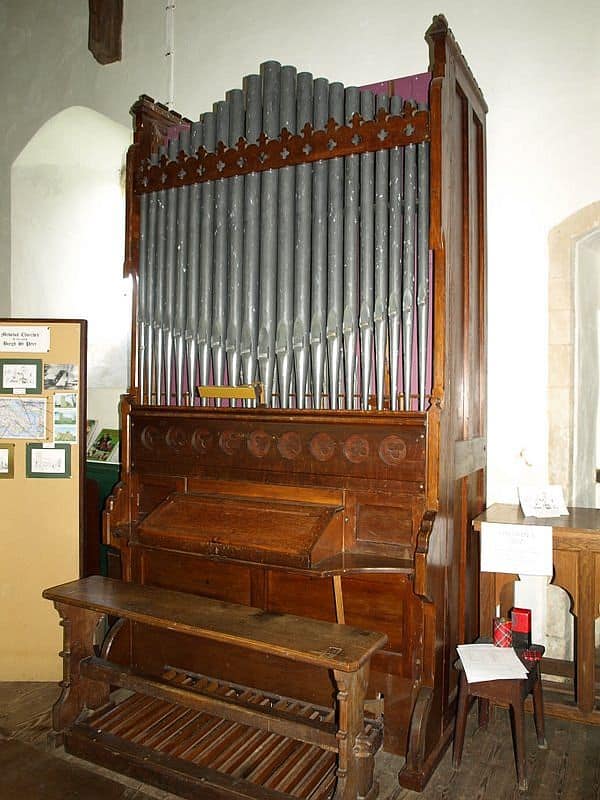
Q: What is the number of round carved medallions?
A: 9